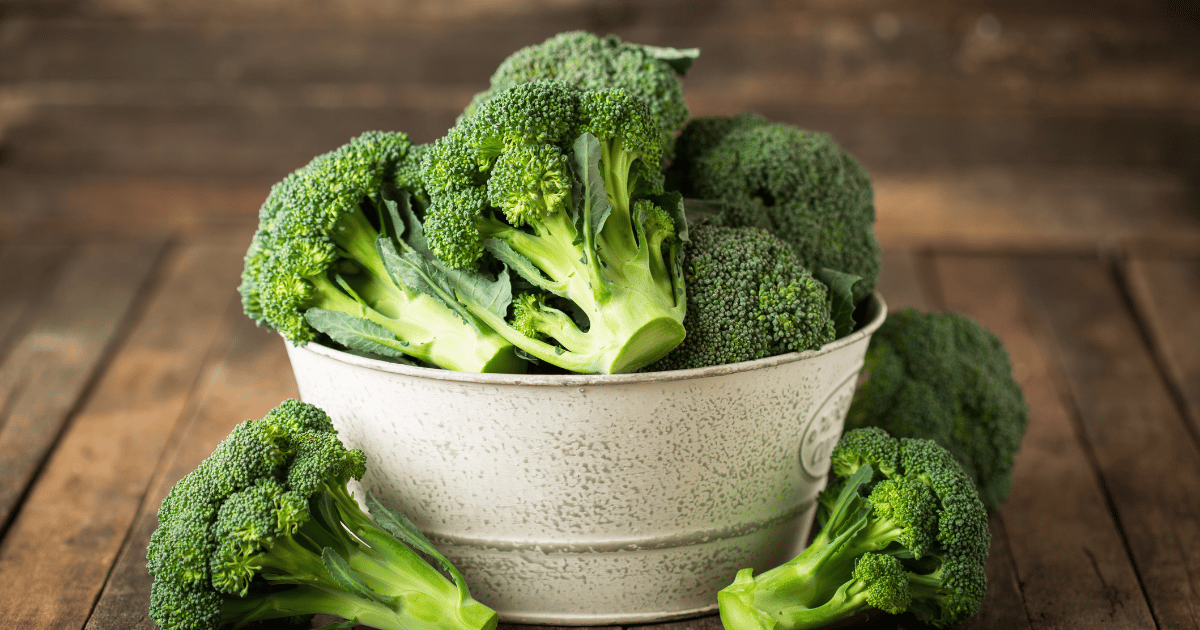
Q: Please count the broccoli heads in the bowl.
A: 5